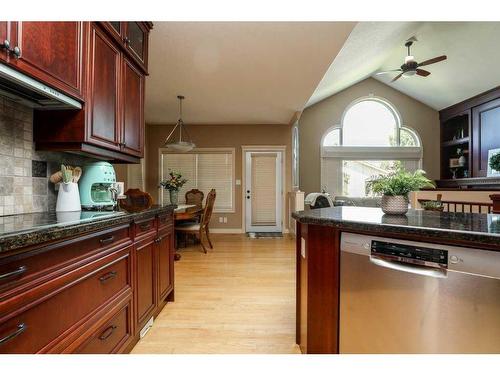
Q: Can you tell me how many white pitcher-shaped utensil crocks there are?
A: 1